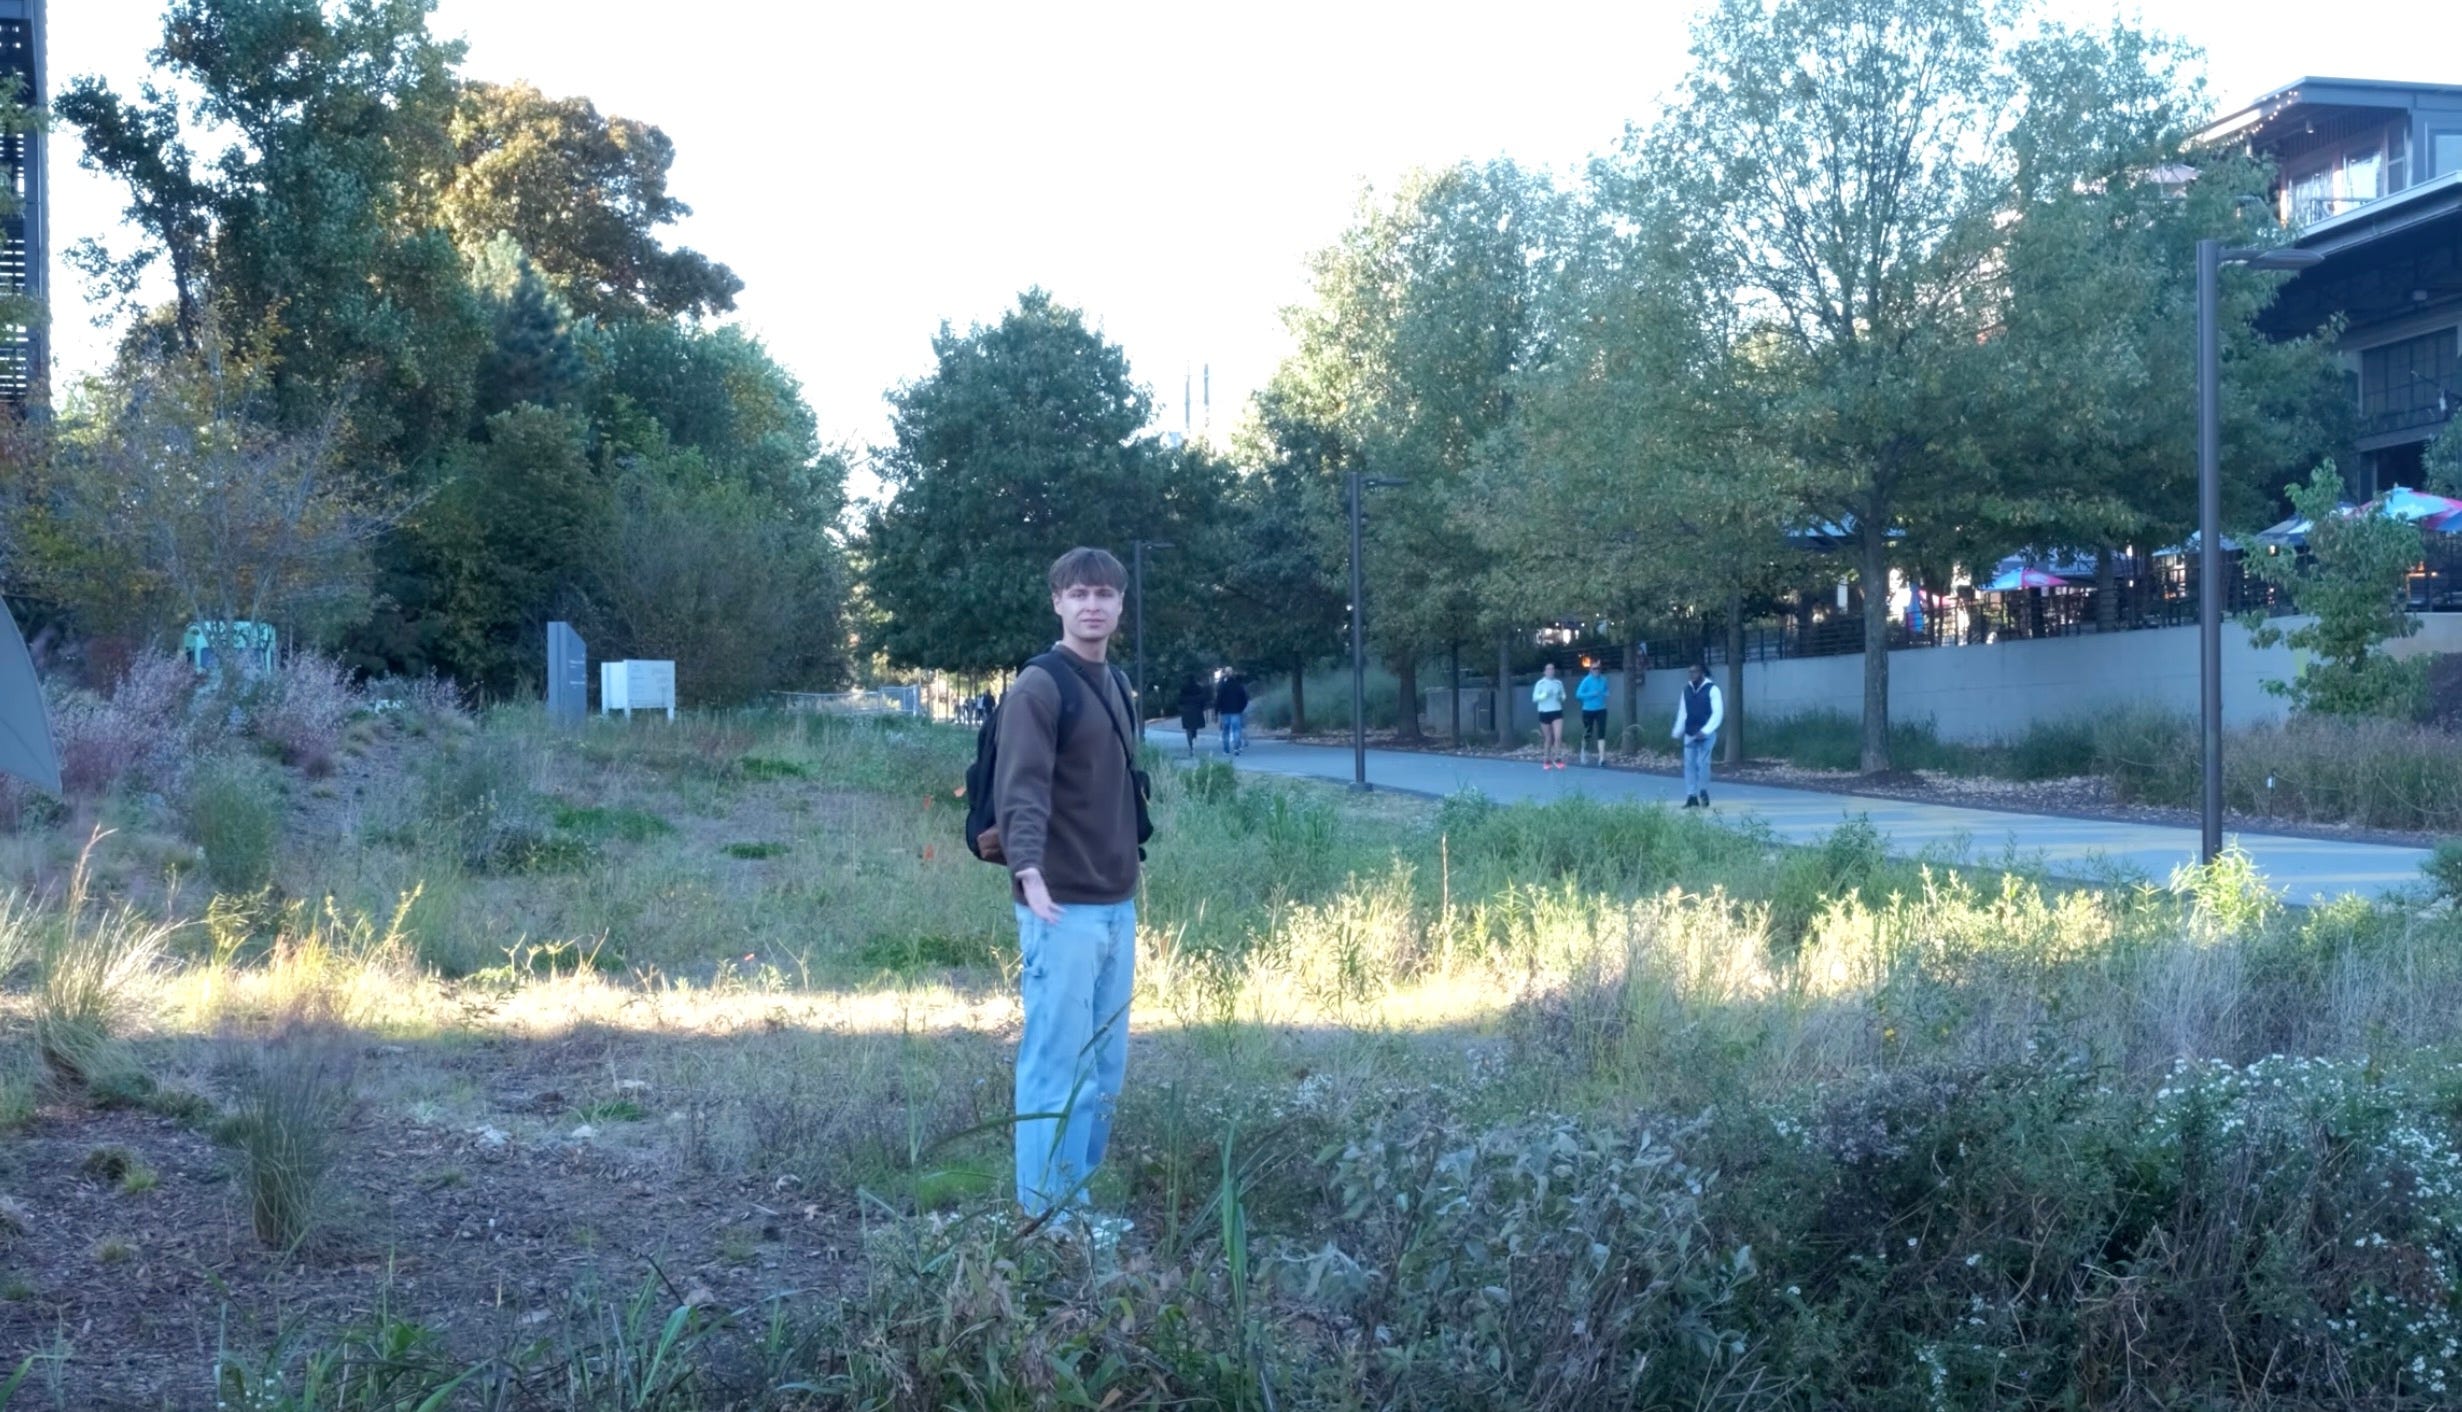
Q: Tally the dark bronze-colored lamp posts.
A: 3